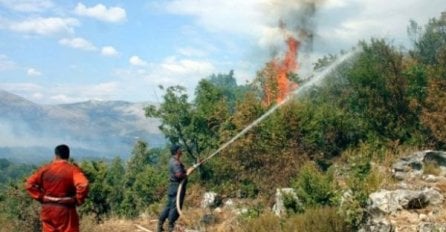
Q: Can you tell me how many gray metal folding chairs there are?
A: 0